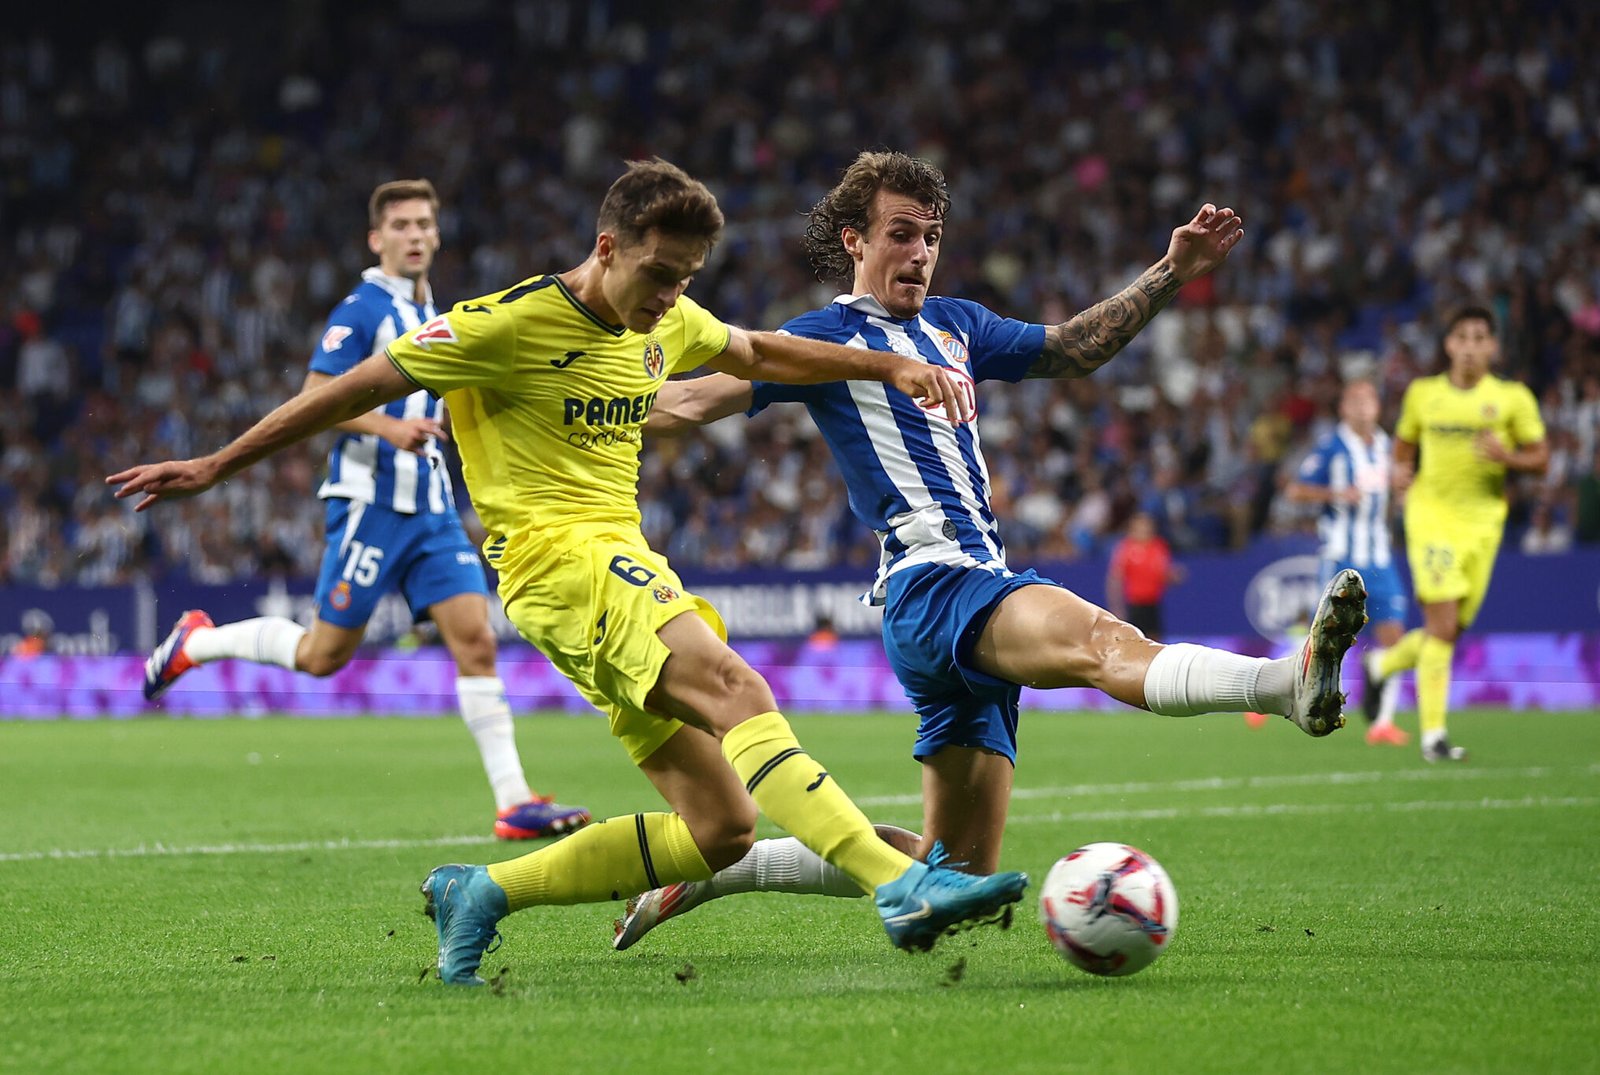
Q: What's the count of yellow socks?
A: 4